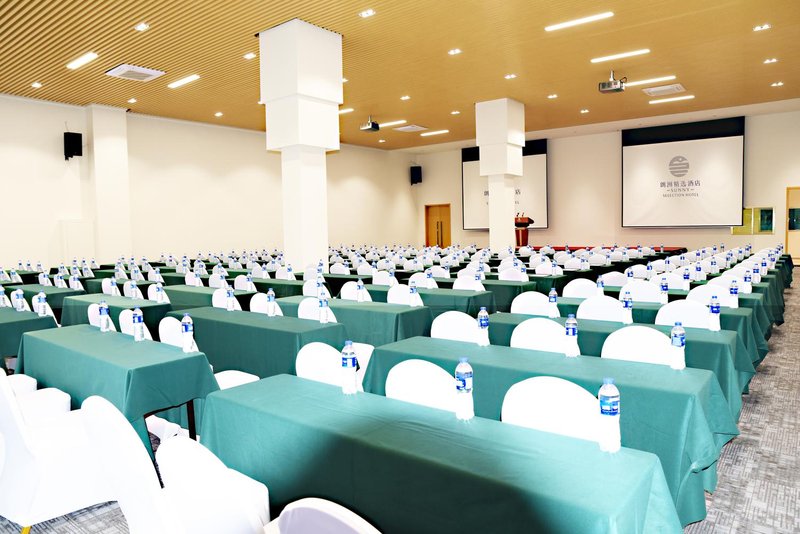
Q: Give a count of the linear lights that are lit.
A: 9